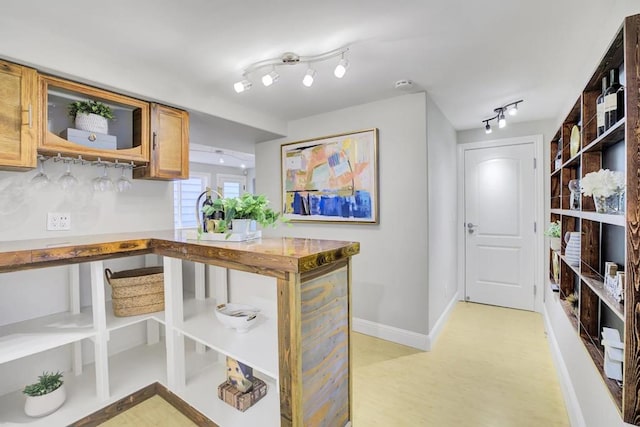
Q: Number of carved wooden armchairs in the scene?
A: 0